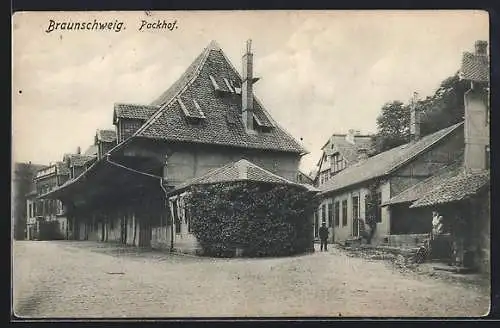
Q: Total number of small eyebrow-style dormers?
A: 3